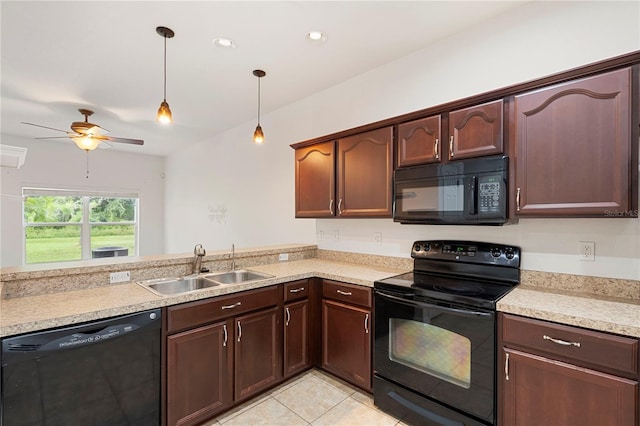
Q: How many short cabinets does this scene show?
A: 2